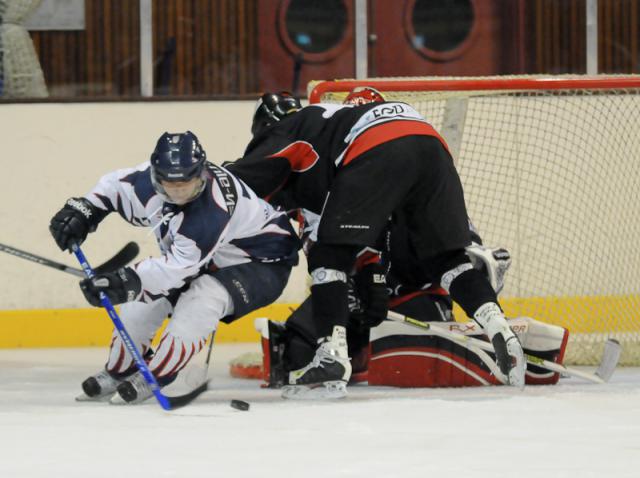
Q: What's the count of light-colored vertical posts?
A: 3